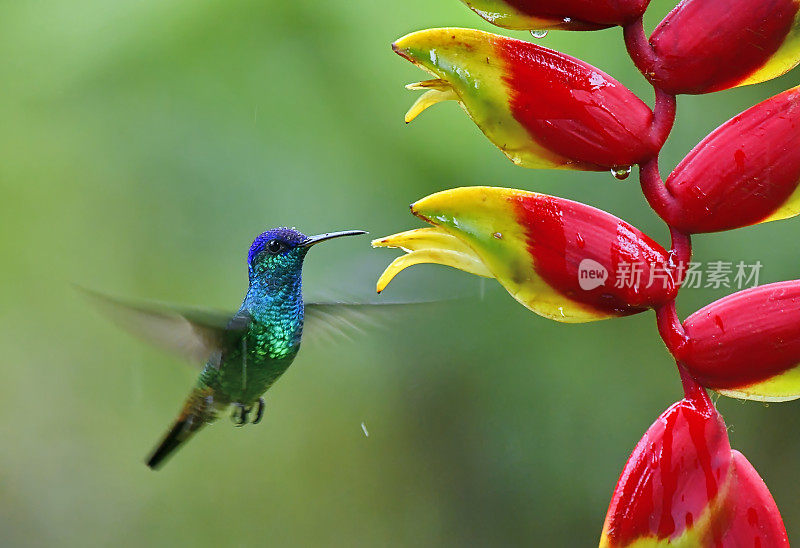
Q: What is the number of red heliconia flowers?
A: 8